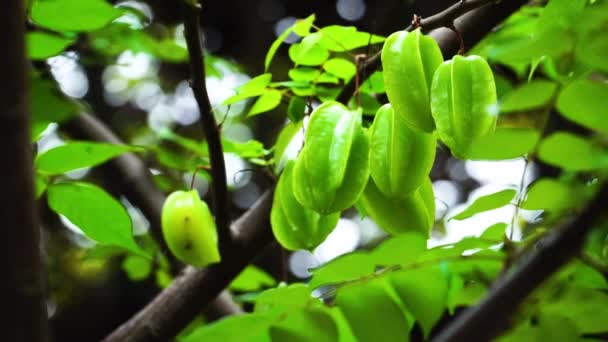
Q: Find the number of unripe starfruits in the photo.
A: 7